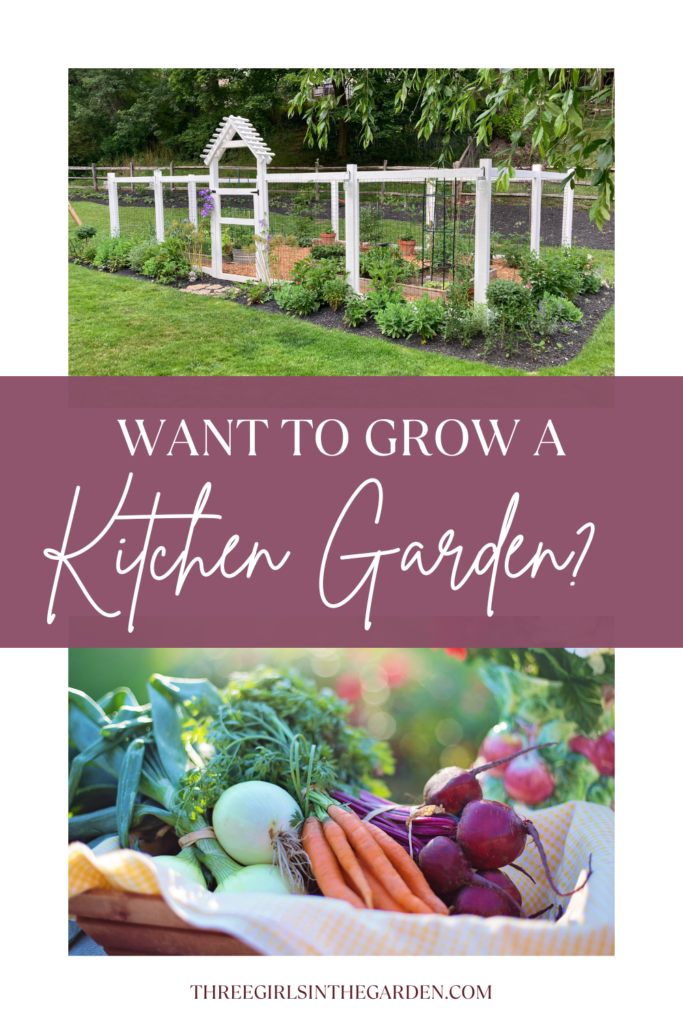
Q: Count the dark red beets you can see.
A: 5